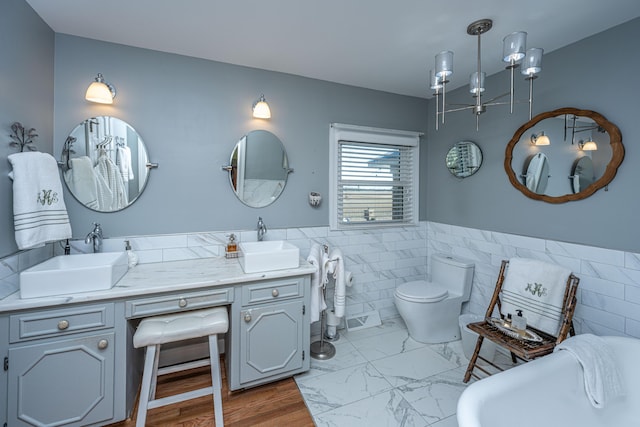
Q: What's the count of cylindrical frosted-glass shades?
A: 5